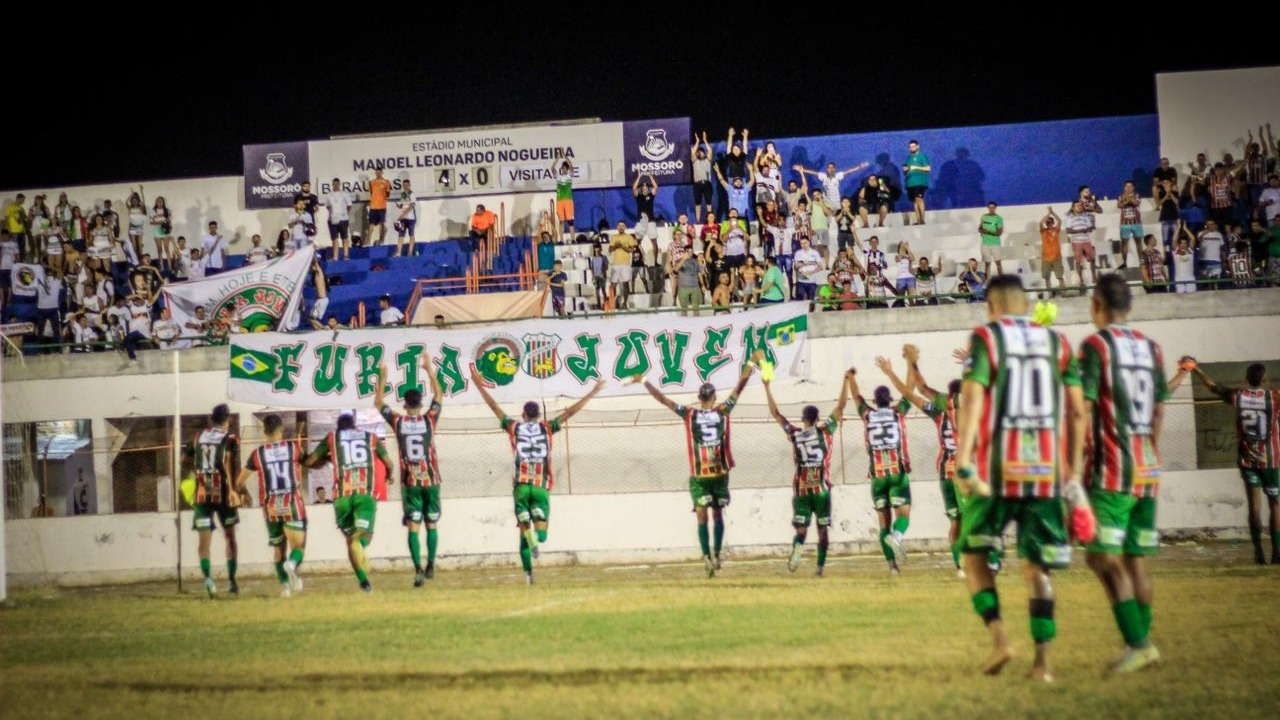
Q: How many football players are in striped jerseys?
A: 12